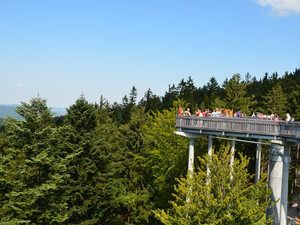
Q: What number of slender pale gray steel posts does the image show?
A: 4